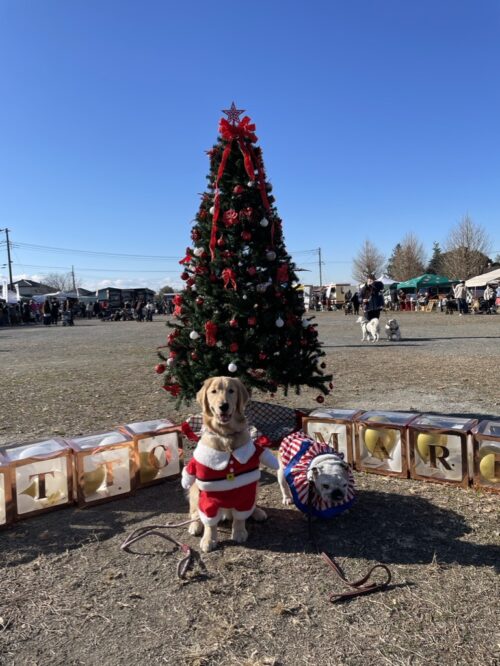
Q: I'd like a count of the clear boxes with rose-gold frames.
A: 8